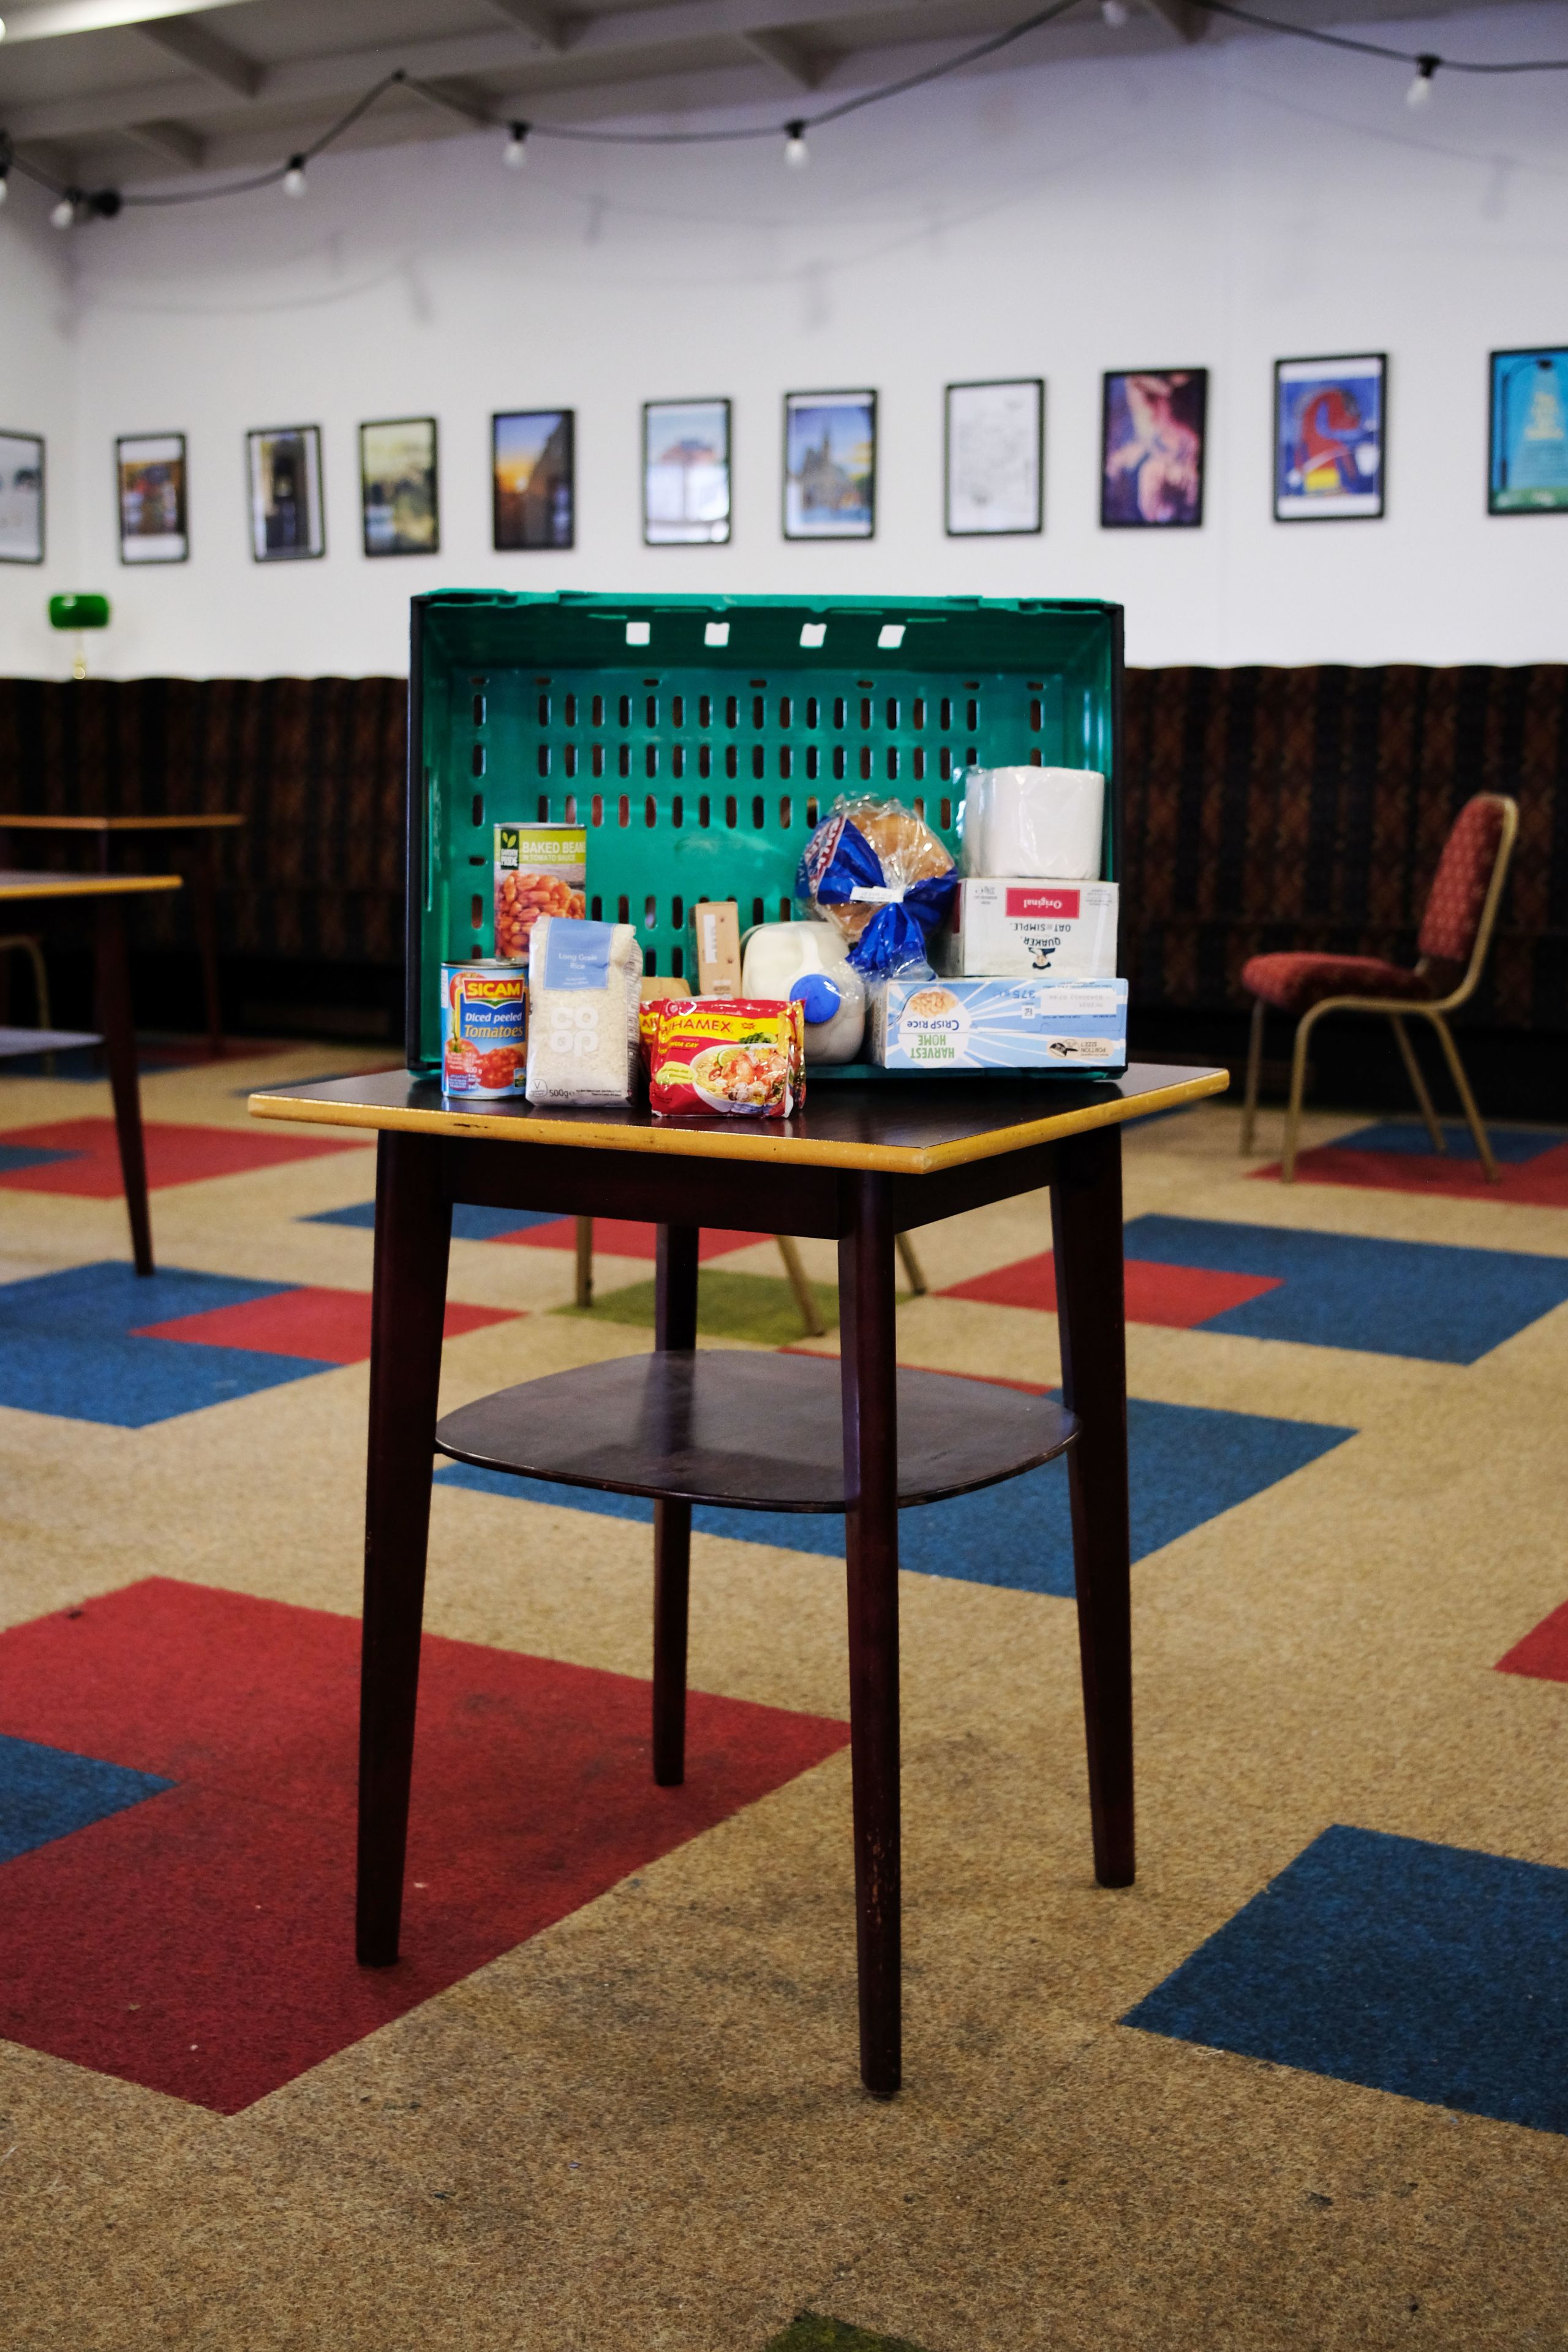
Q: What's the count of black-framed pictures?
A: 11